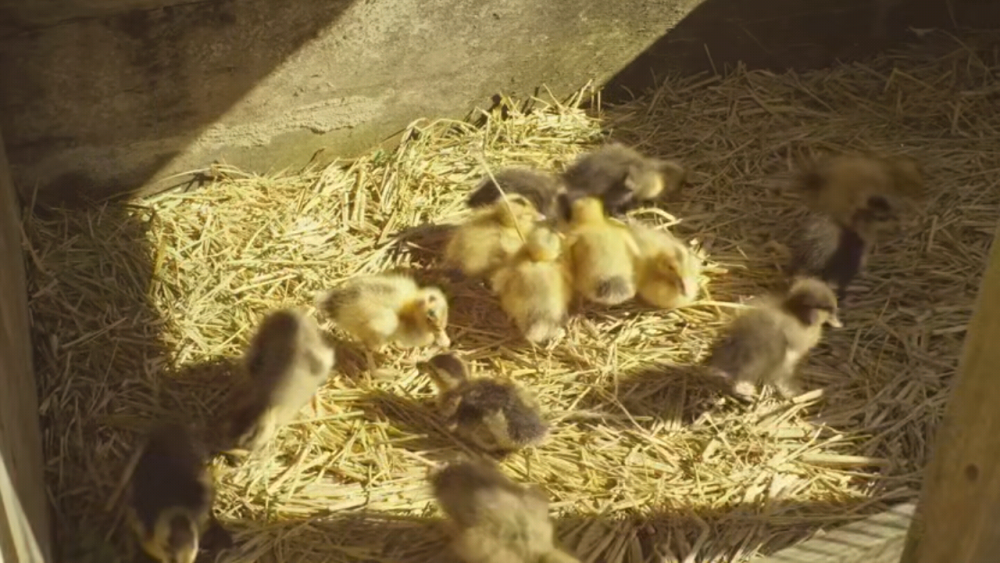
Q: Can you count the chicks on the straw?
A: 14